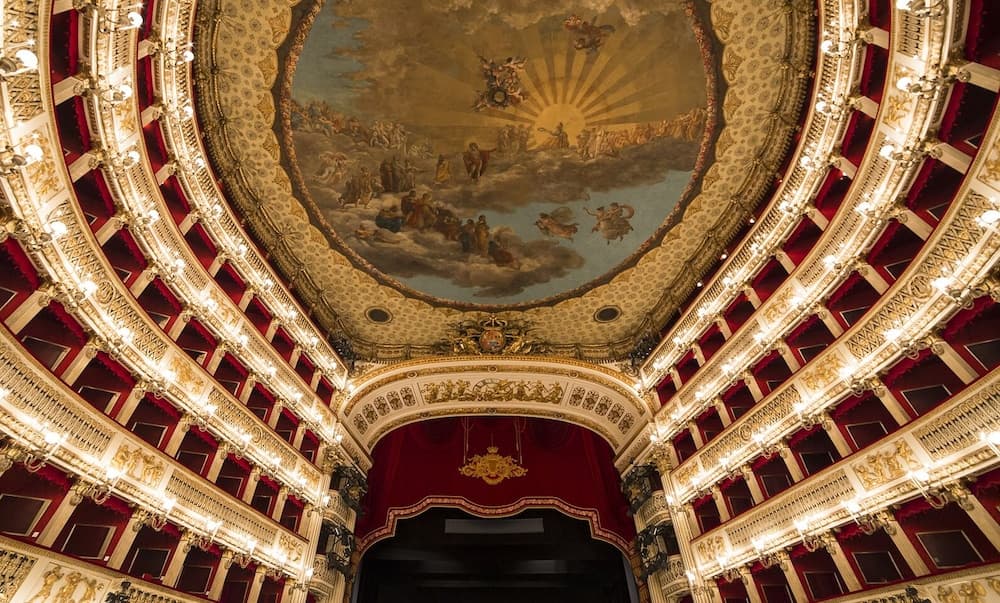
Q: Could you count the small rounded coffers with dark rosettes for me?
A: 10